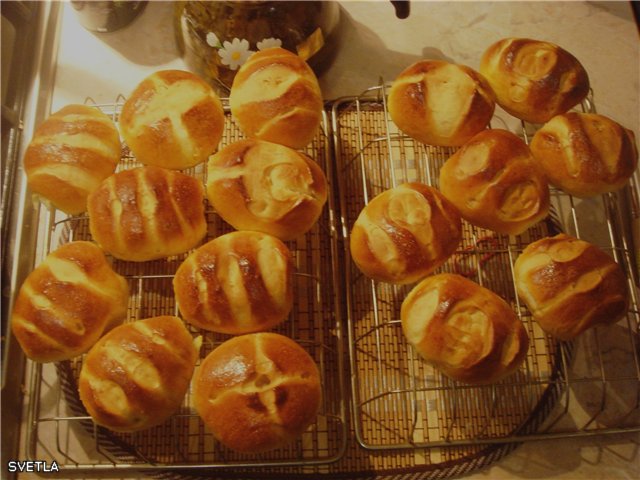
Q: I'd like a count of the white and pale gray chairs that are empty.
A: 0